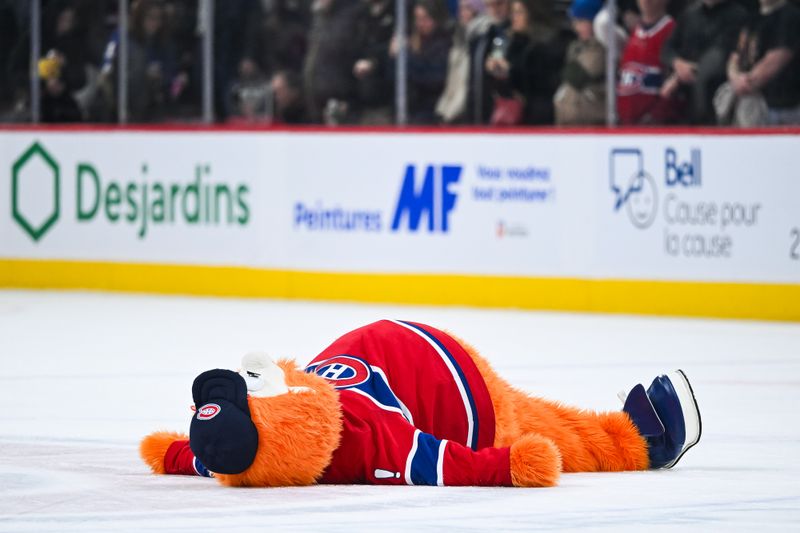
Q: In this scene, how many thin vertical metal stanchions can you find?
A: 5